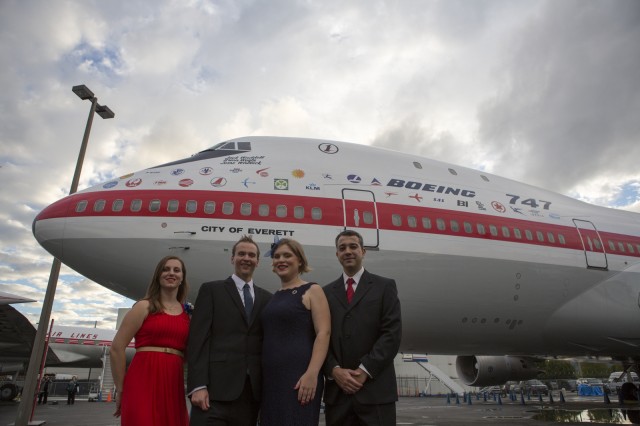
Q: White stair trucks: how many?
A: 2